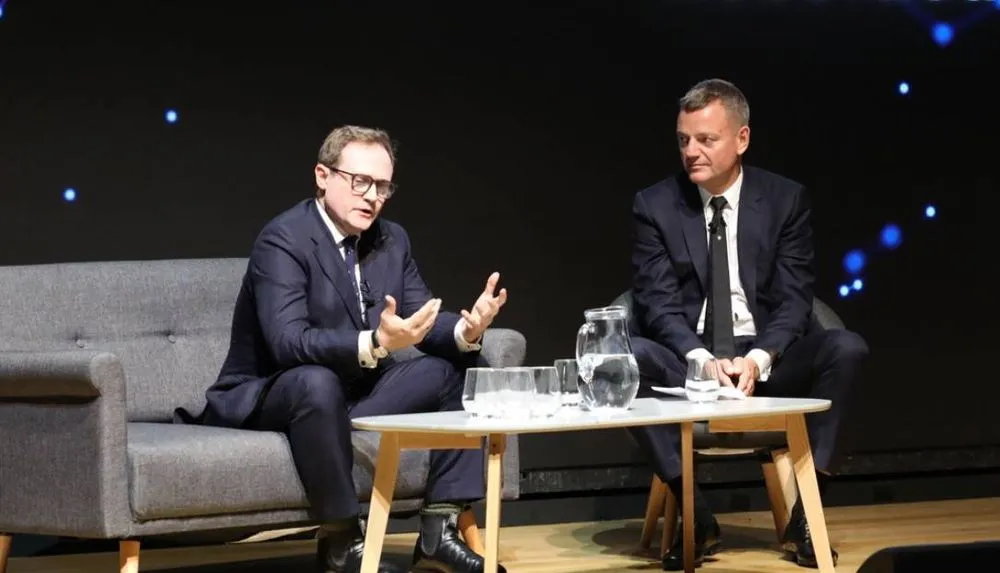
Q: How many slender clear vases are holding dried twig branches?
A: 0